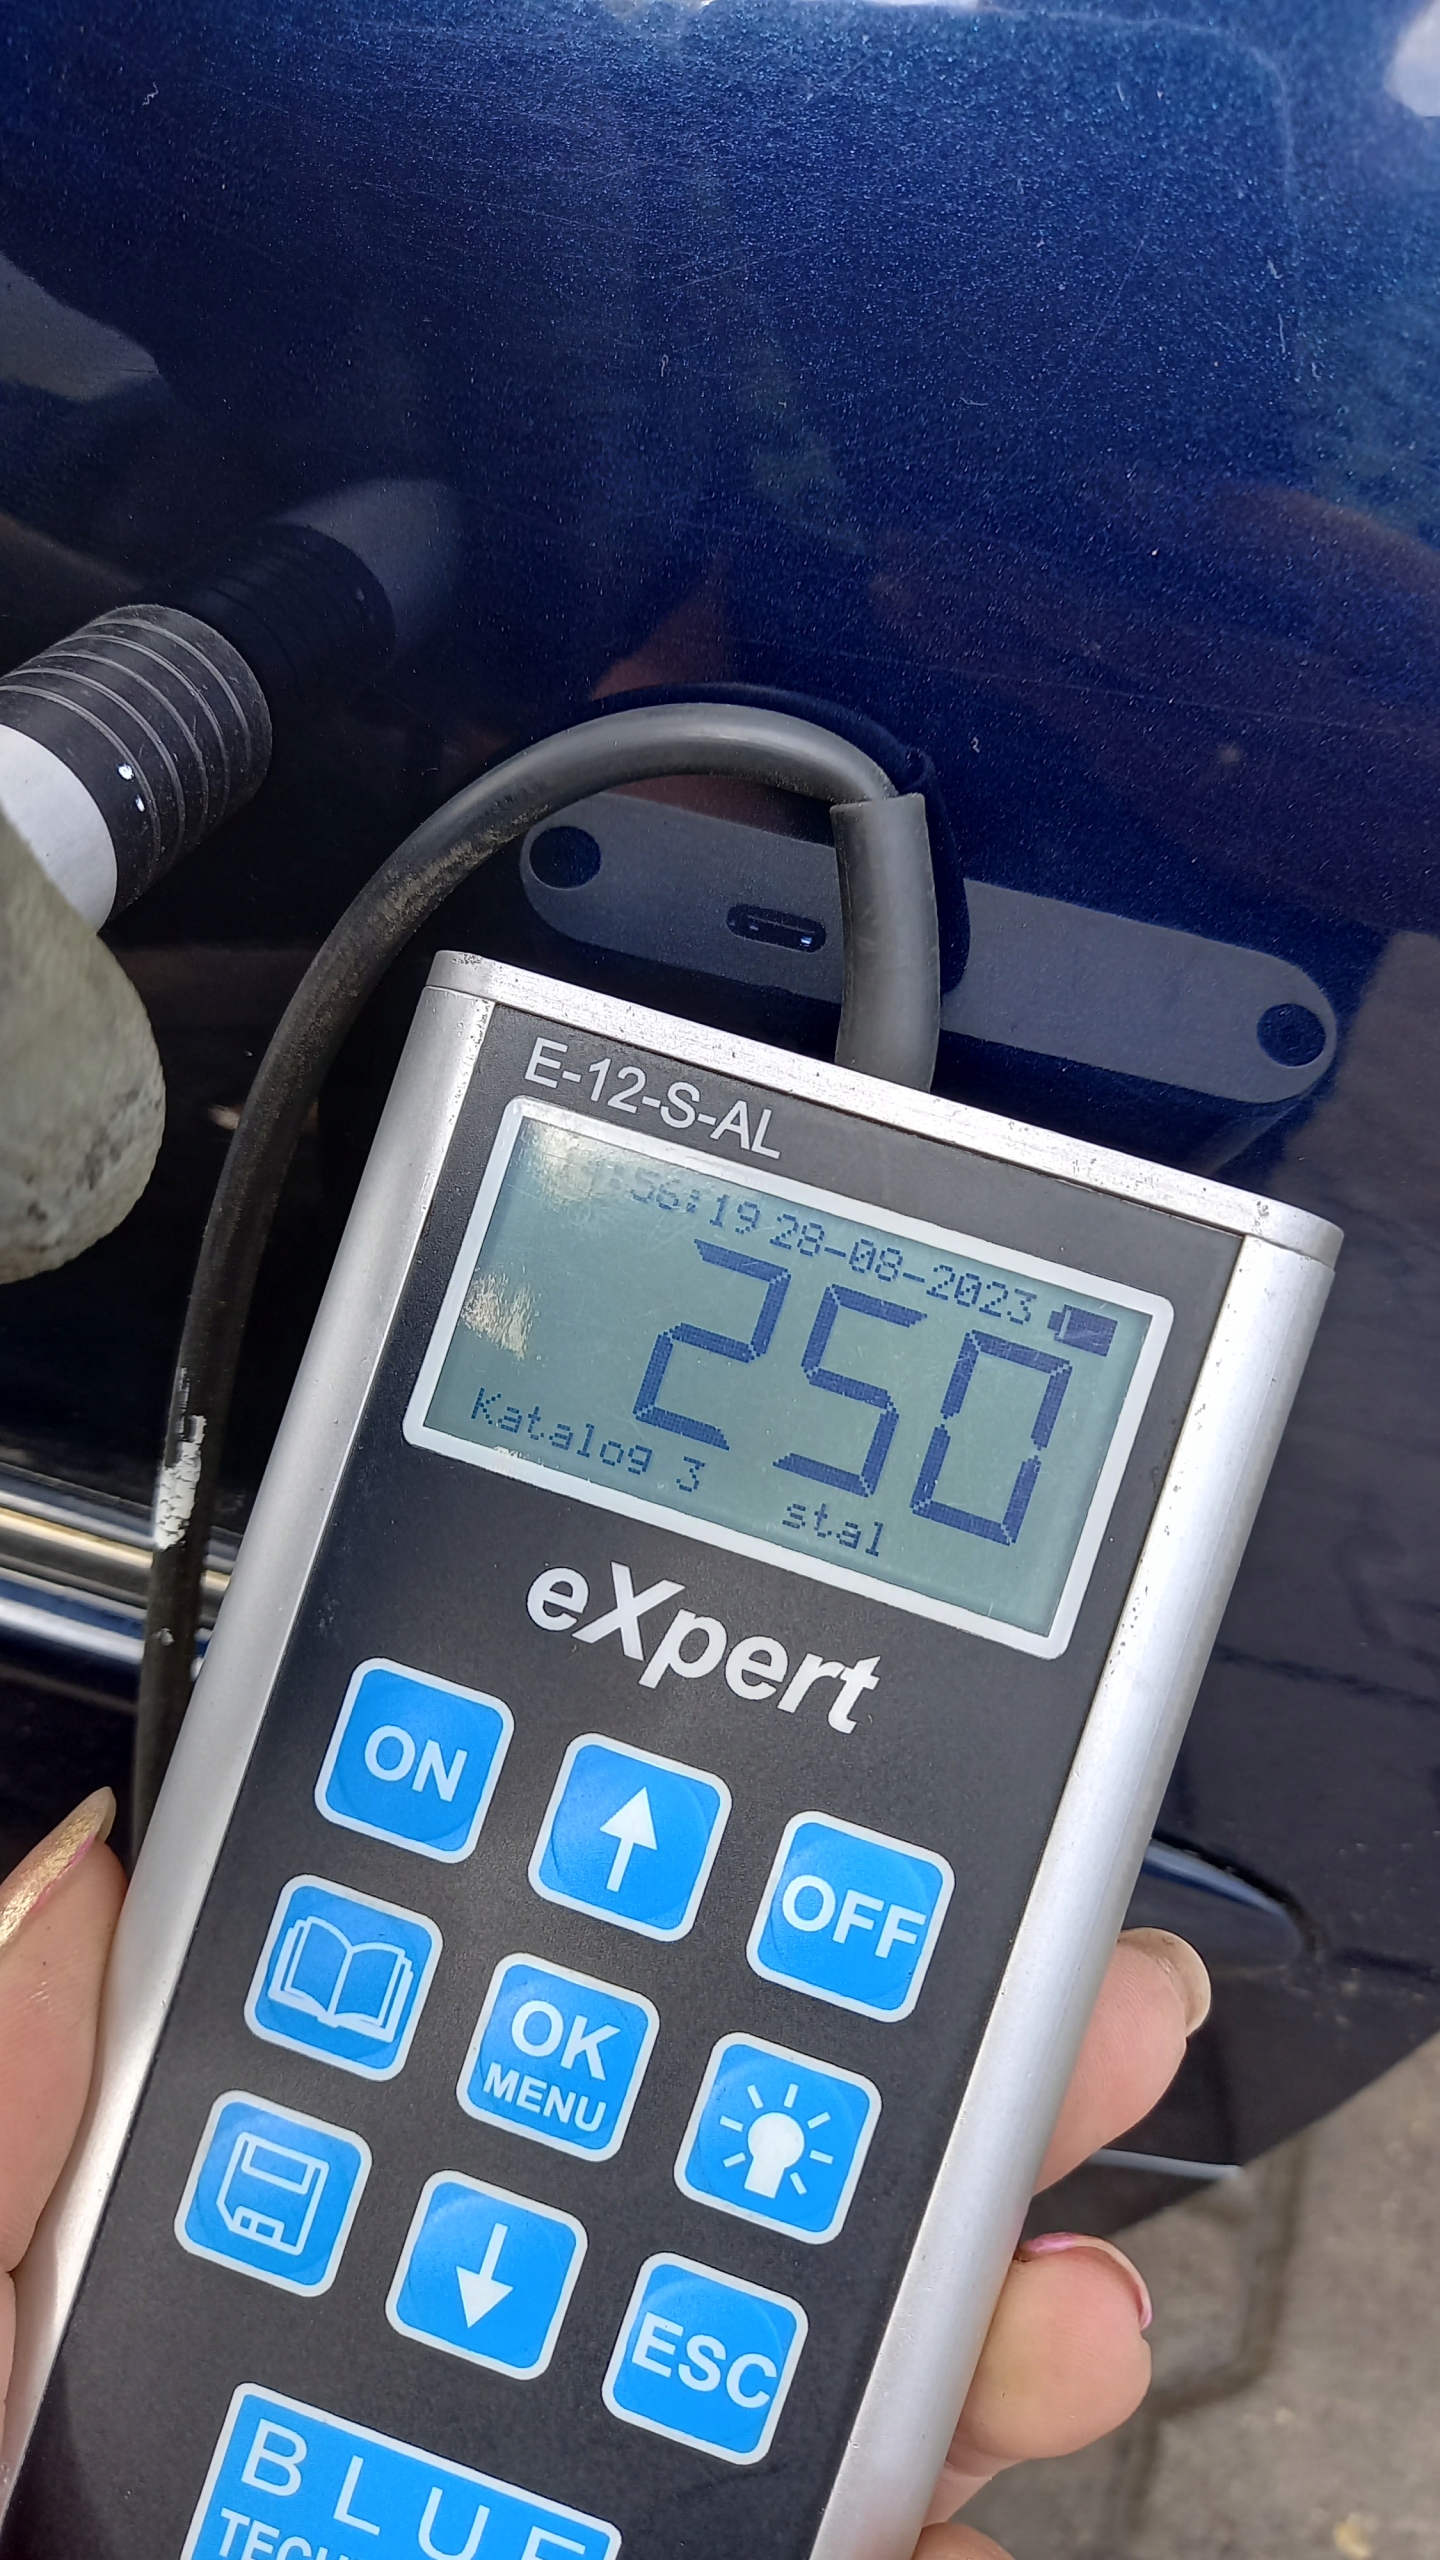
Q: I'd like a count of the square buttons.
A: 9